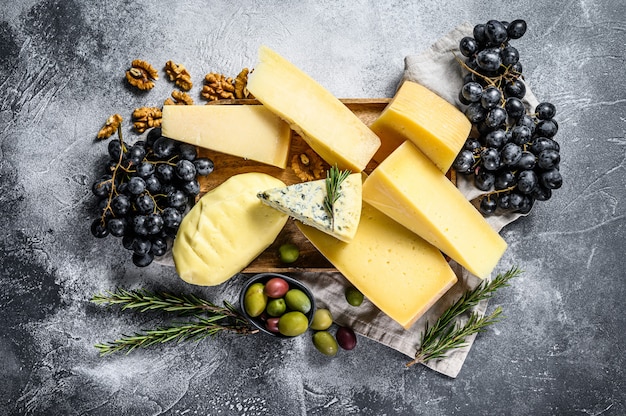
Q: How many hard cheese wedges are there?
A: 5